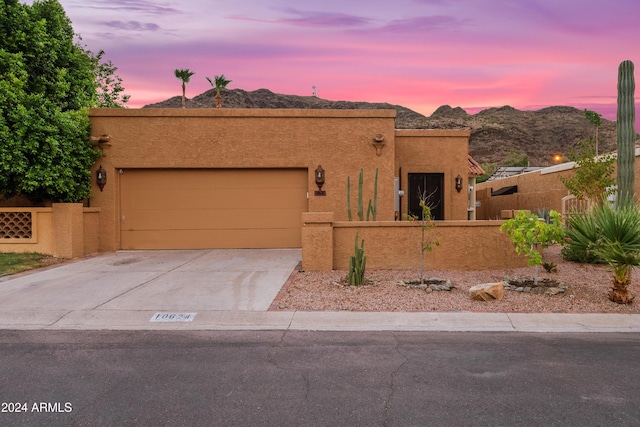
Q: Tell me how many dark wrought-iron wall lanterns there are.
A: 3